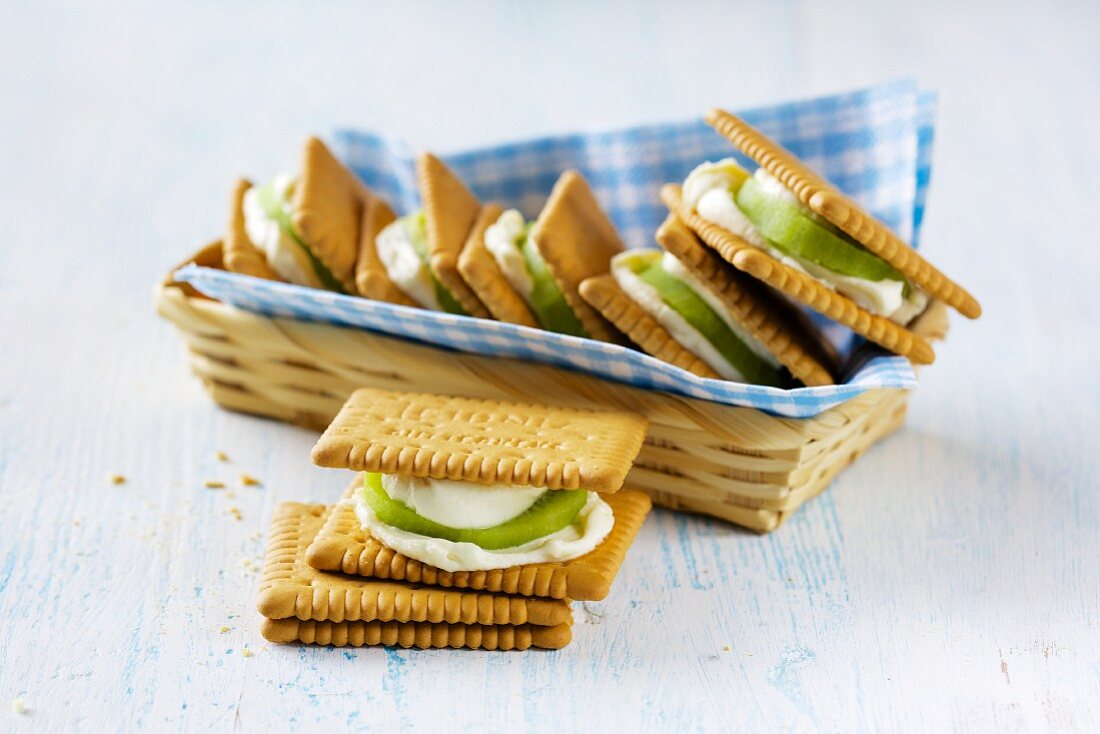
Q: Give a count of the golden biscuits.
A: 14